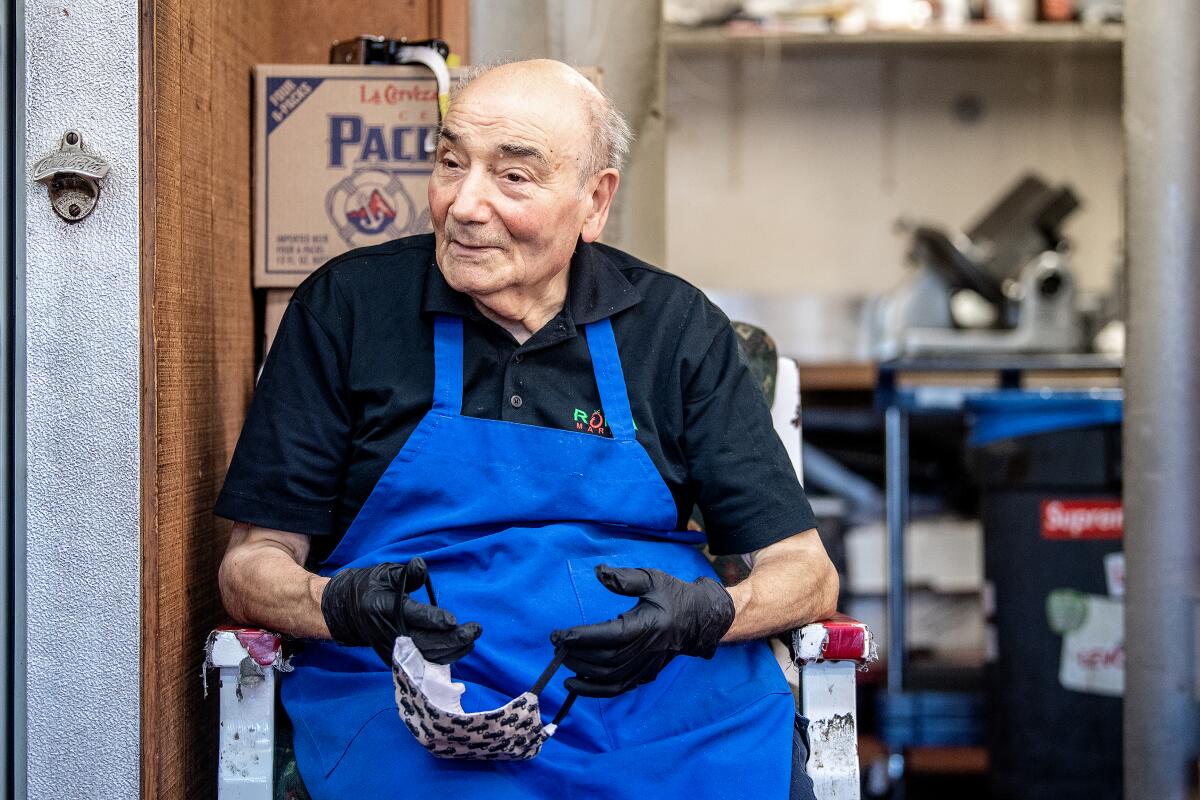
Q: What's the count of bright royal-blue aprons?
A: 1